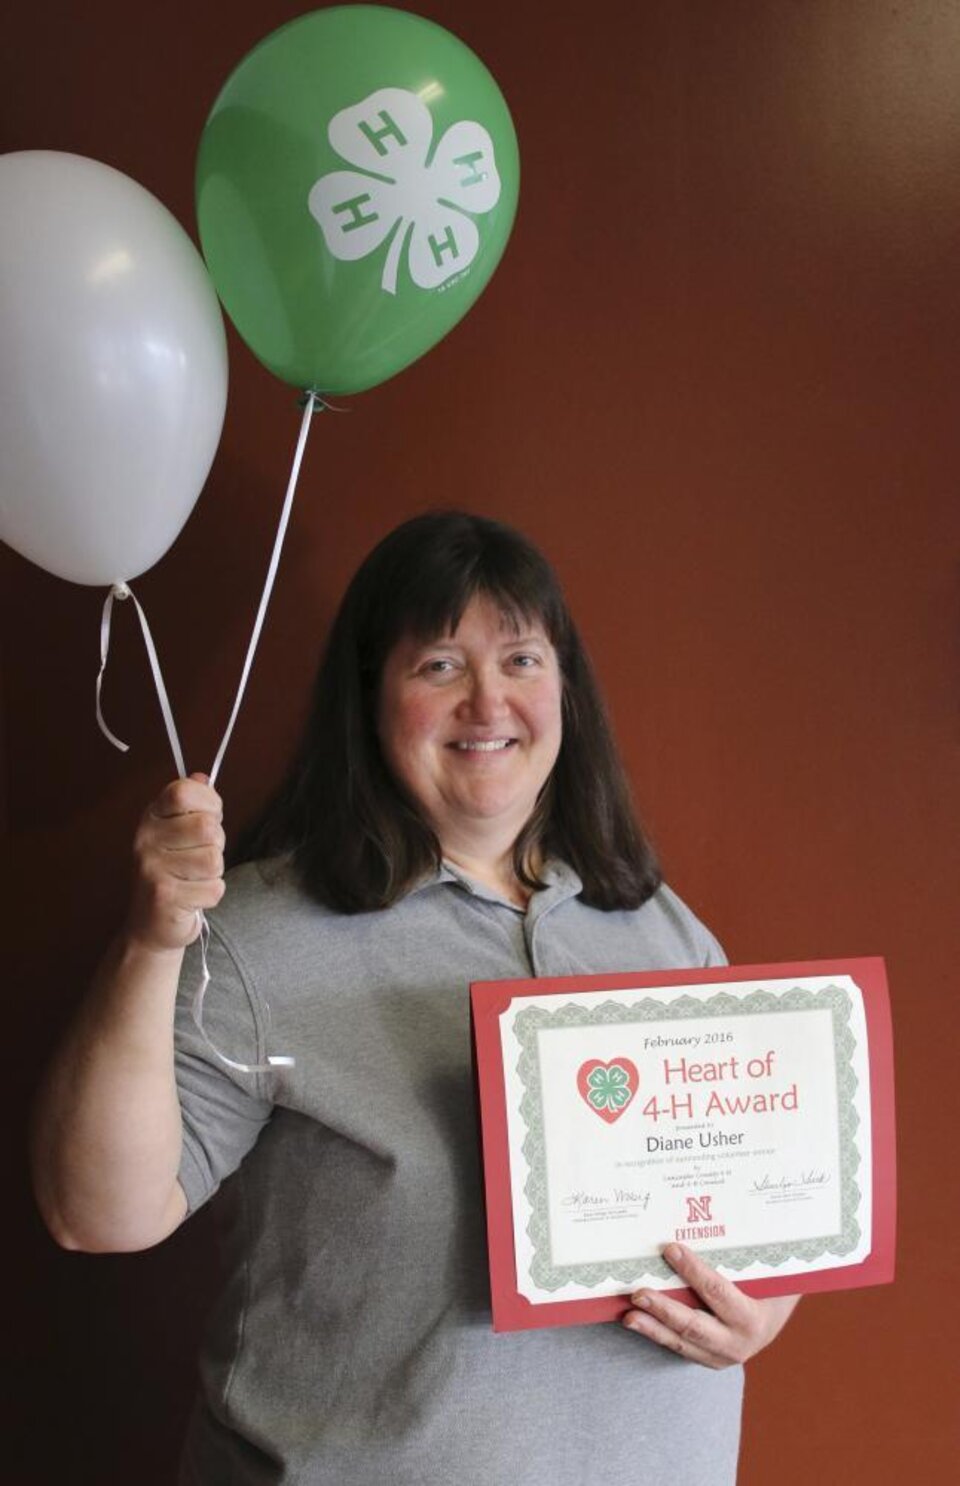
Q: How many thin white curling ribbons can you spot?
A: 2